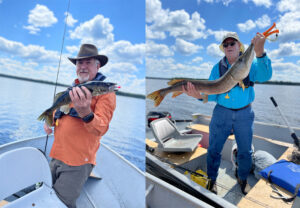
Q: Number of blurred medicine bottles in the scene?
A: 0